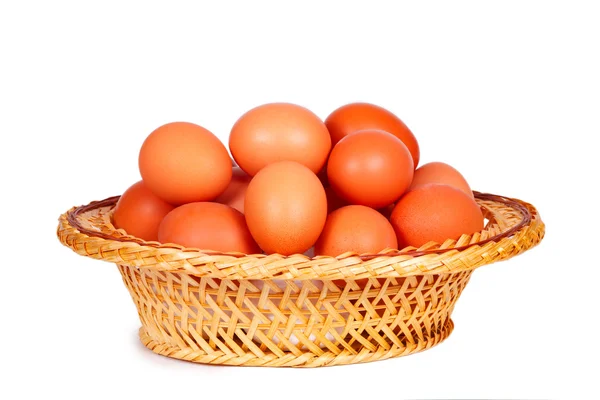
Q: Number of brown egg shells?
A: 11